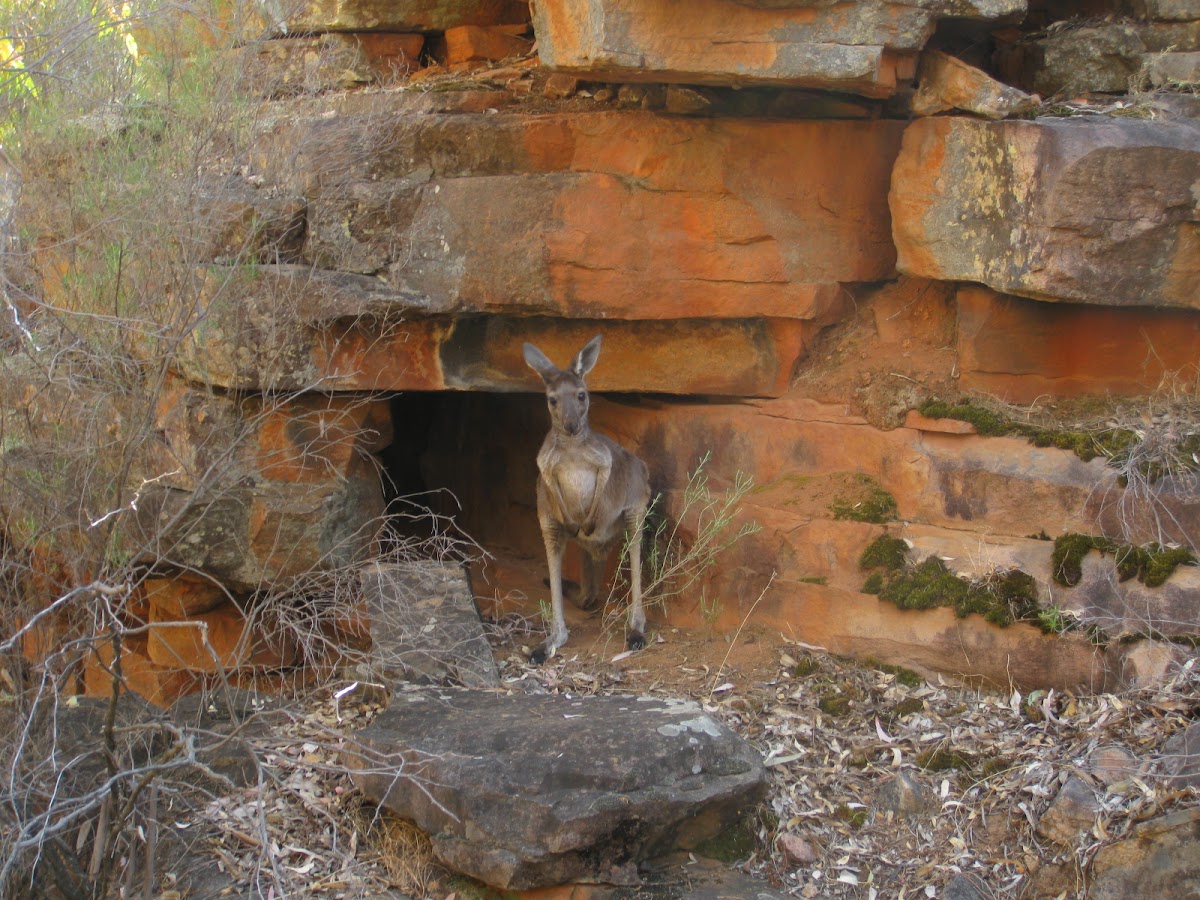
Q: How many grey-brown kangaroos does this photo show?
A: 1